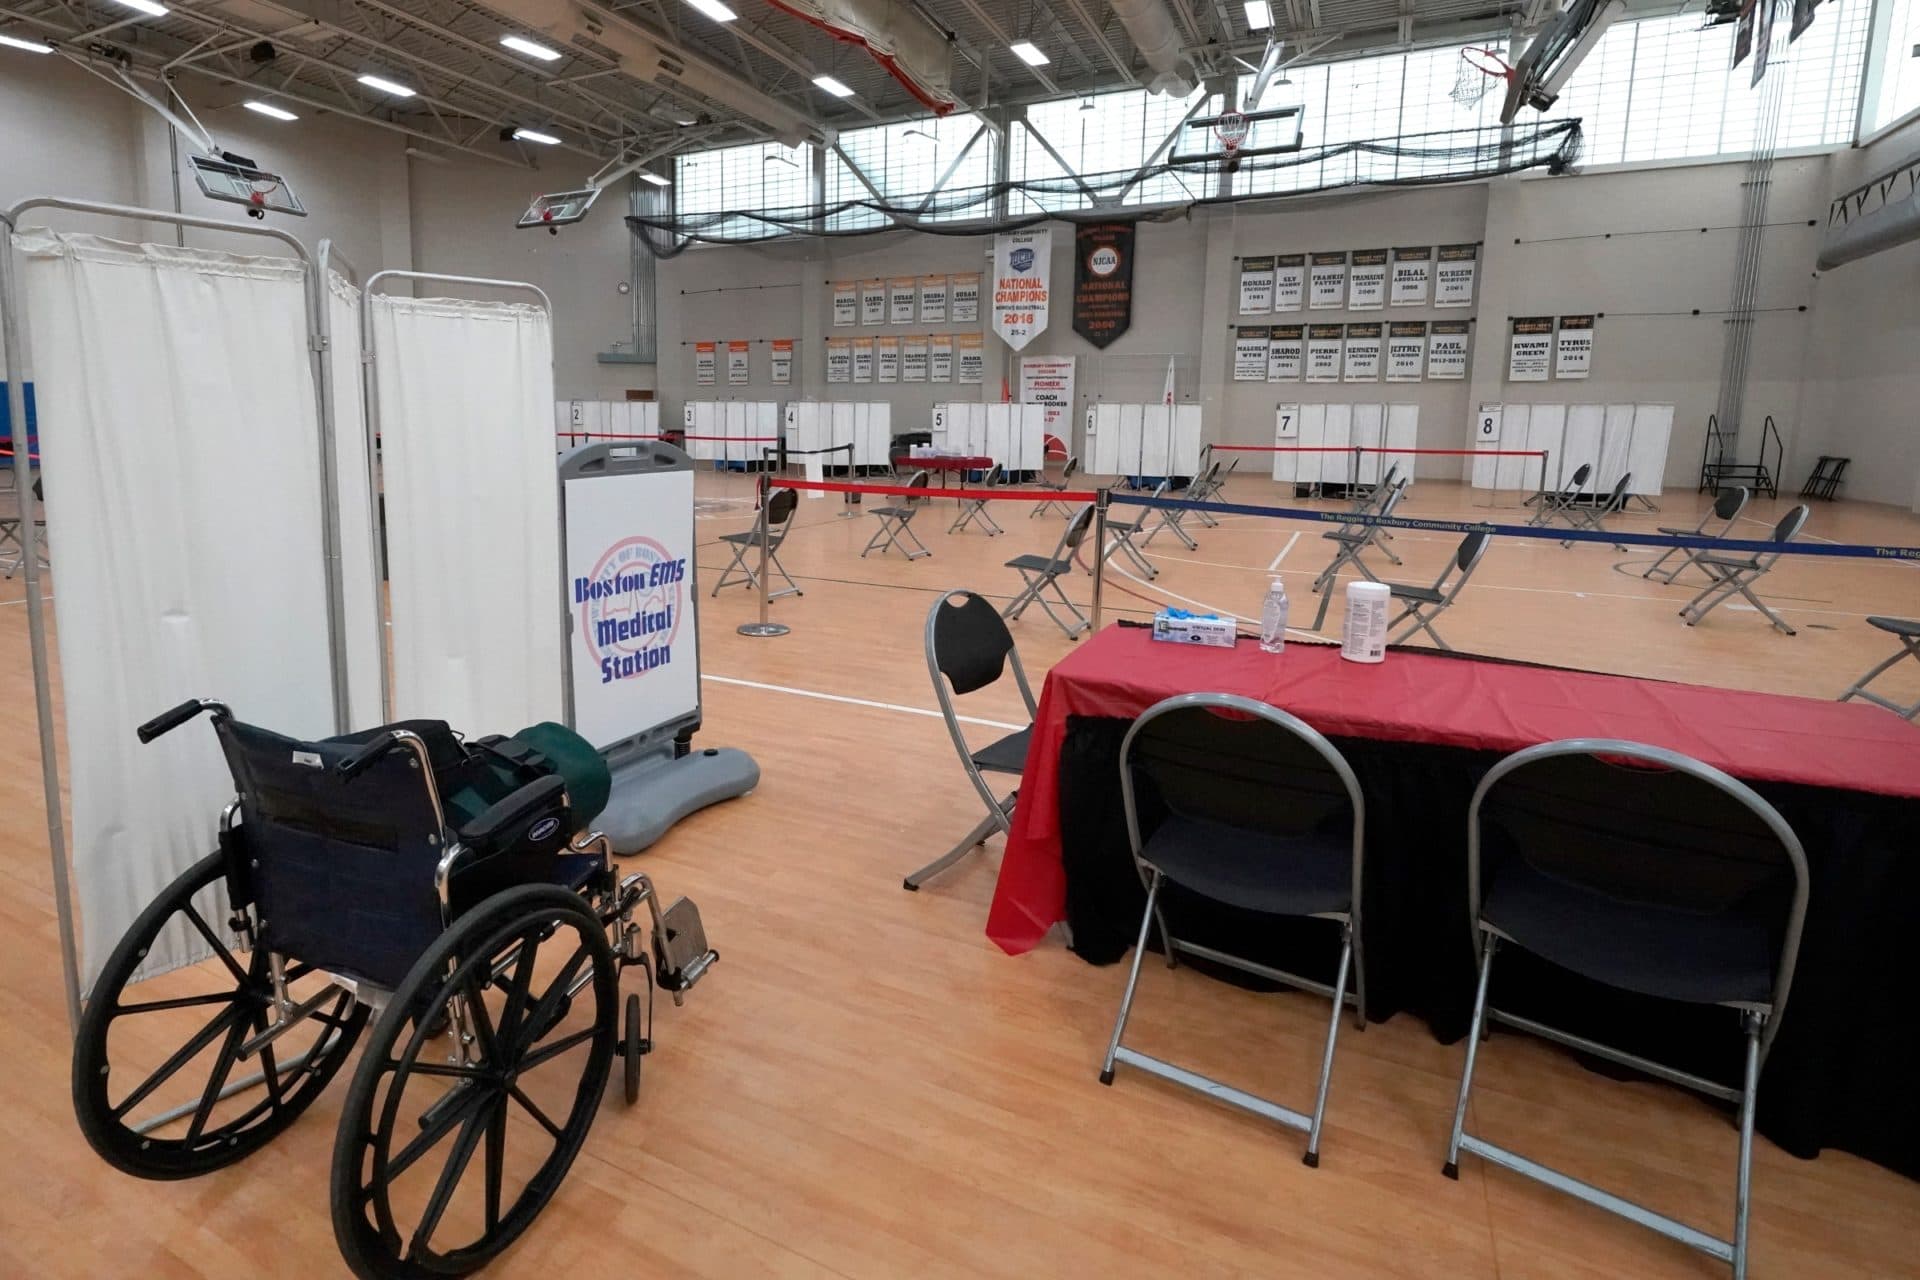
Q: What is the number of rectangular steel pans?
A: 0